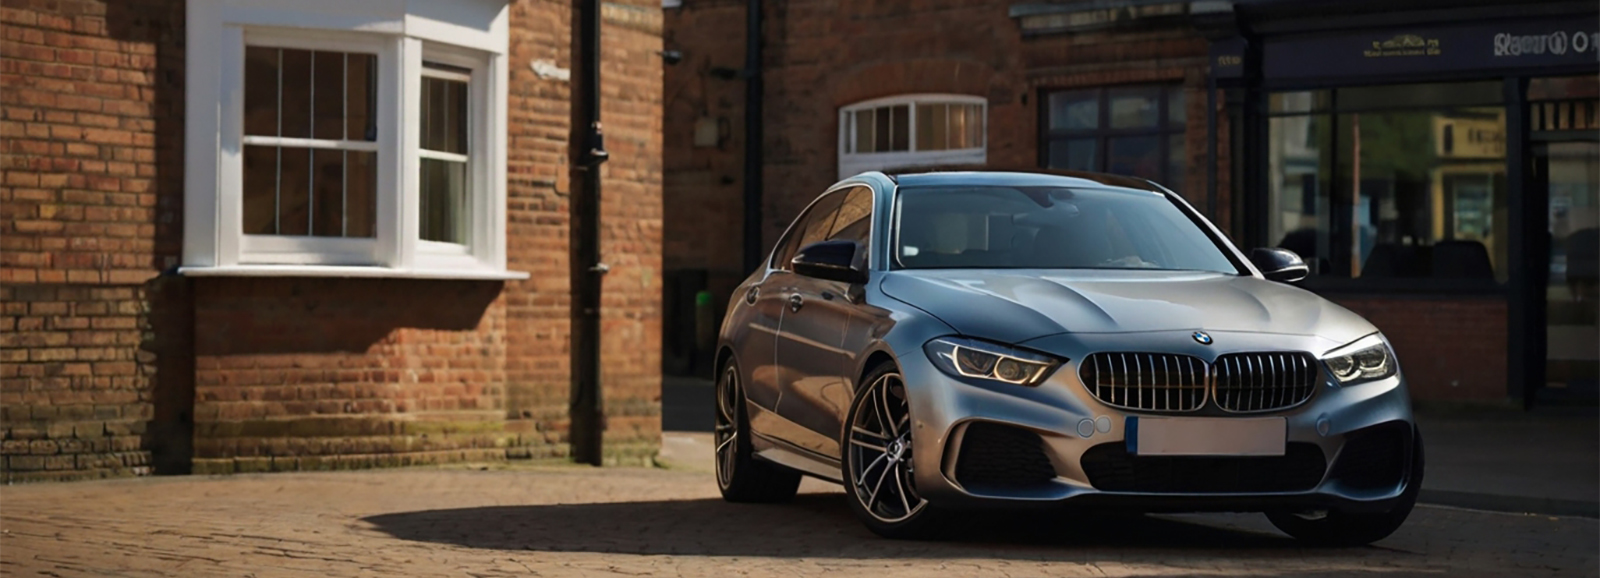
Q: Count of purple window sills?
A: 0